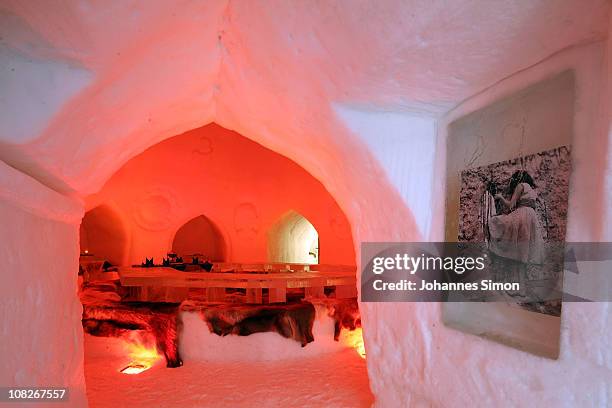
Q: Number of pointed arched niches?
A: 3